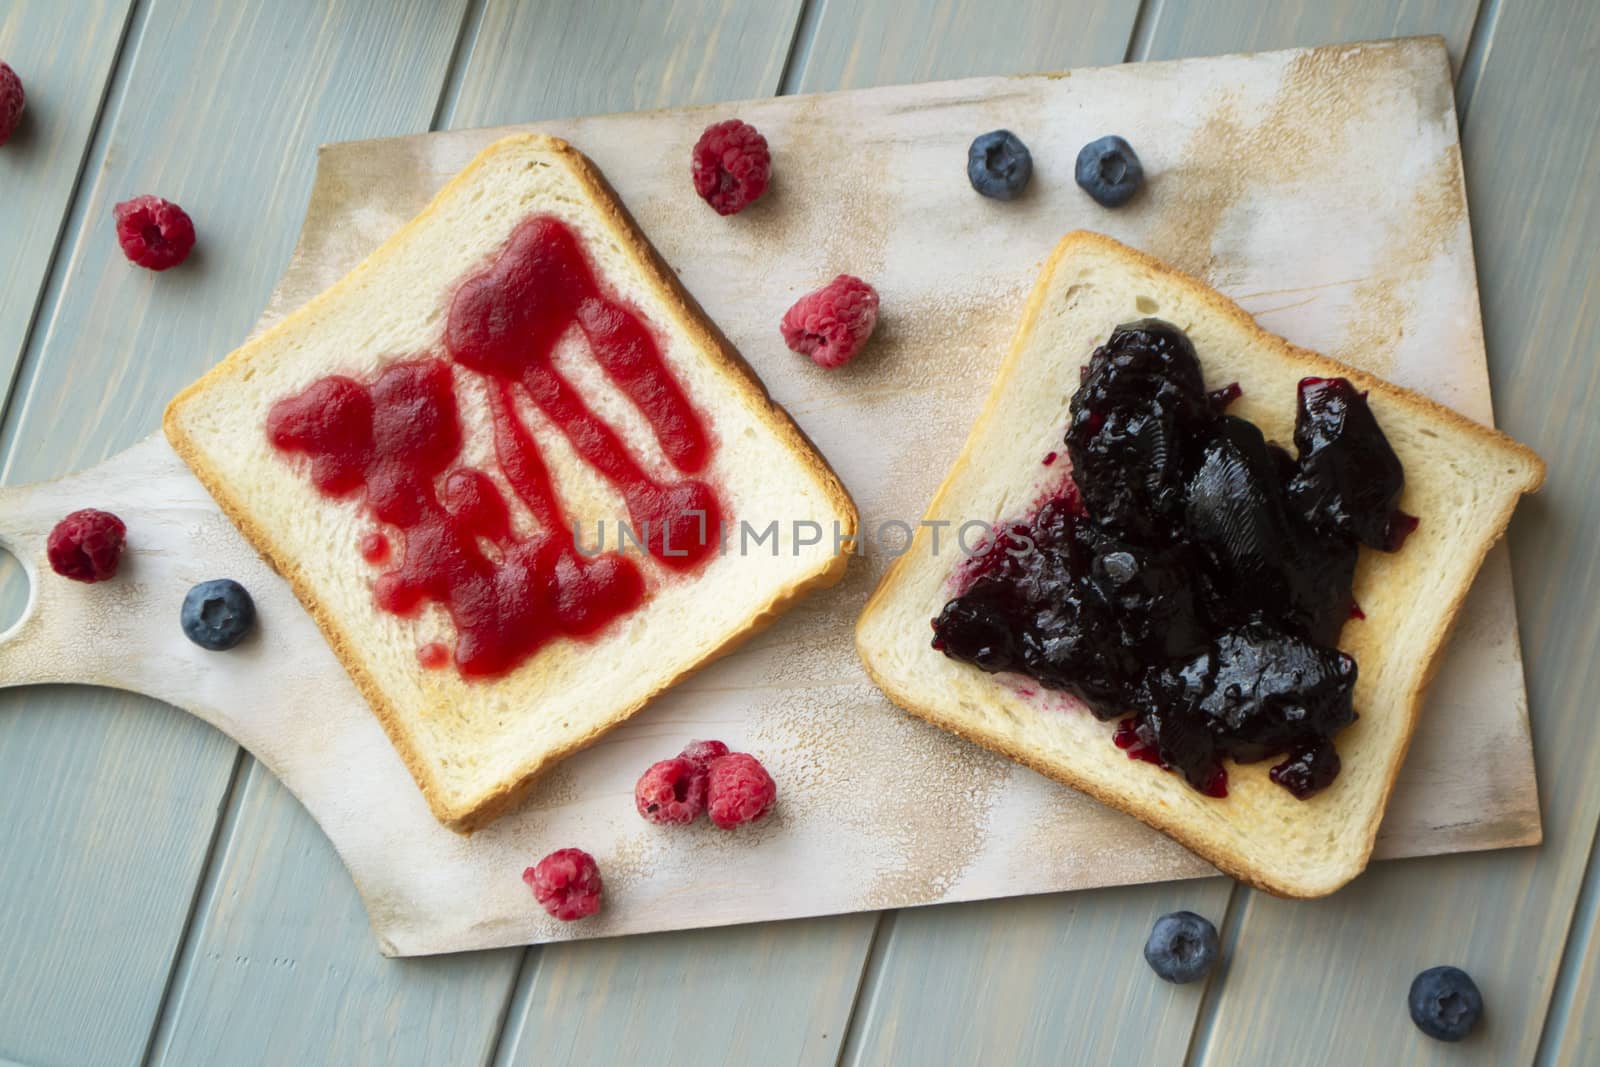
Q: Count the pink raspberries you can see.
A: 9